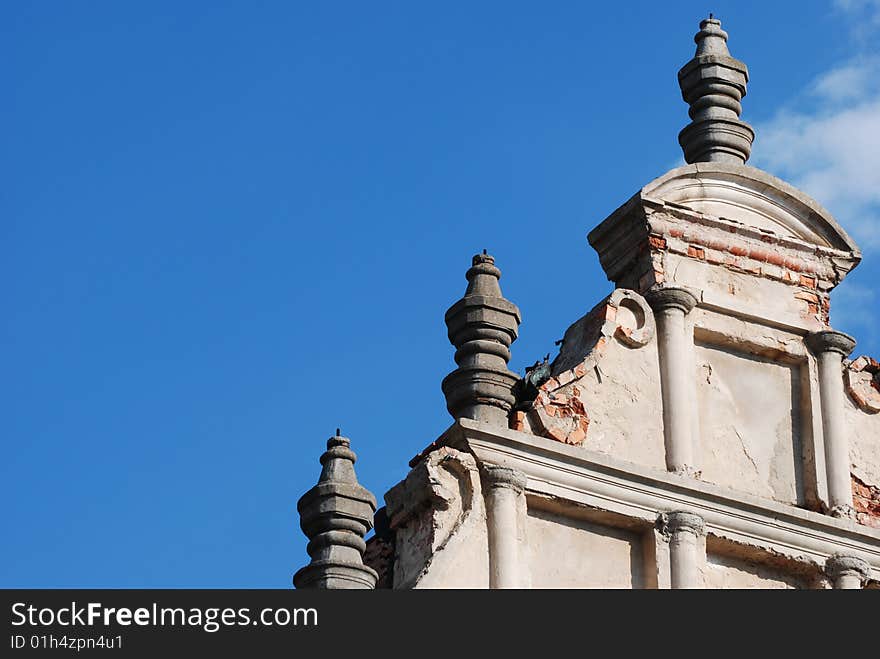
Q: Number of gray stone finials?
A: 3